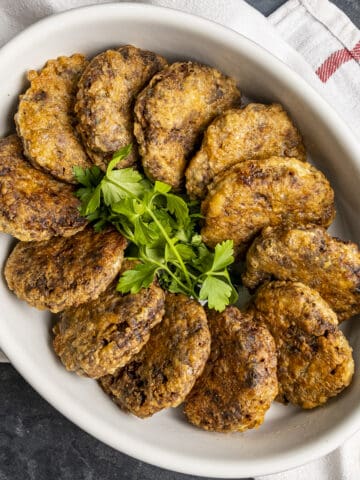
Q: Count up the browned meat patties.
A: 12